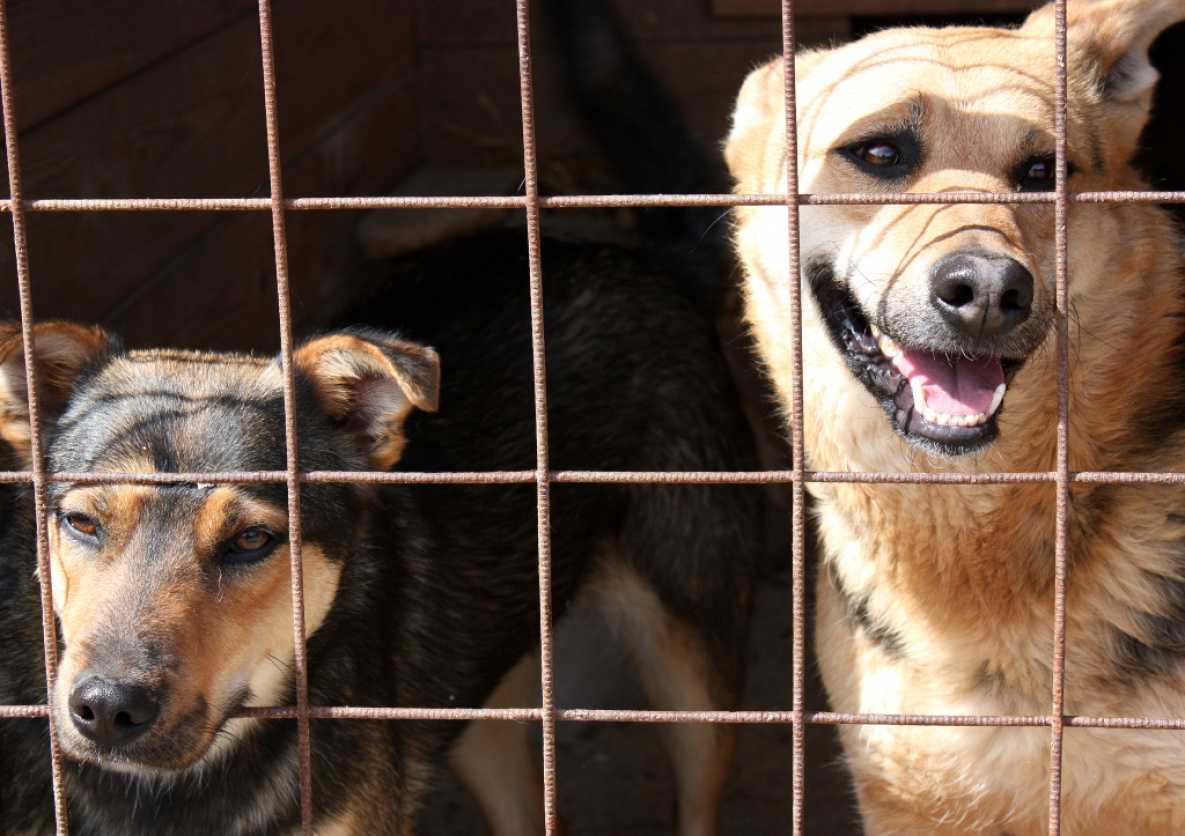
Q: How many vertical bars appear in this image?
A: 5